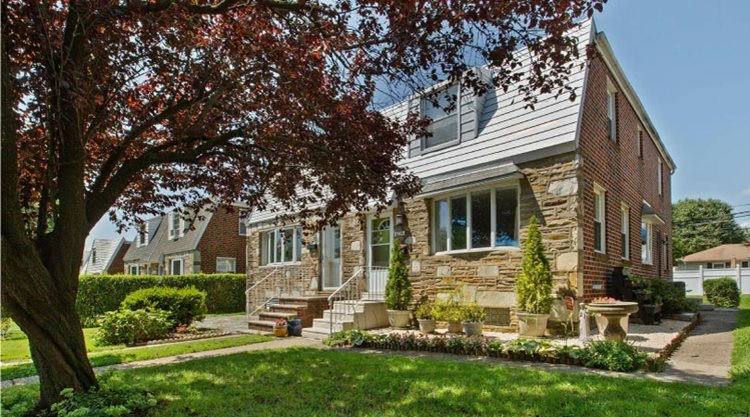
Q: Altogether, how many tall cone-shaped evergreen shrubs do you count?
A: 2